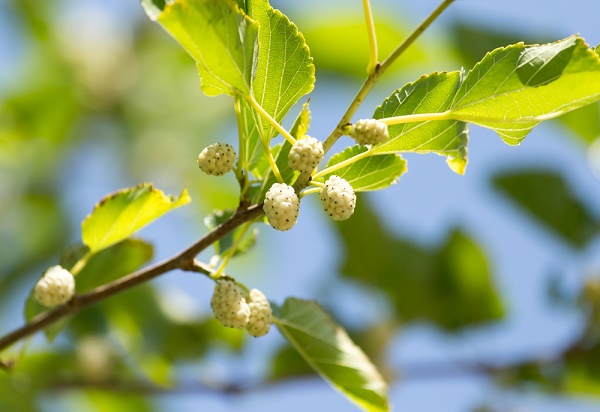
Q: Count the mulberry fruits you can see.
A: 8